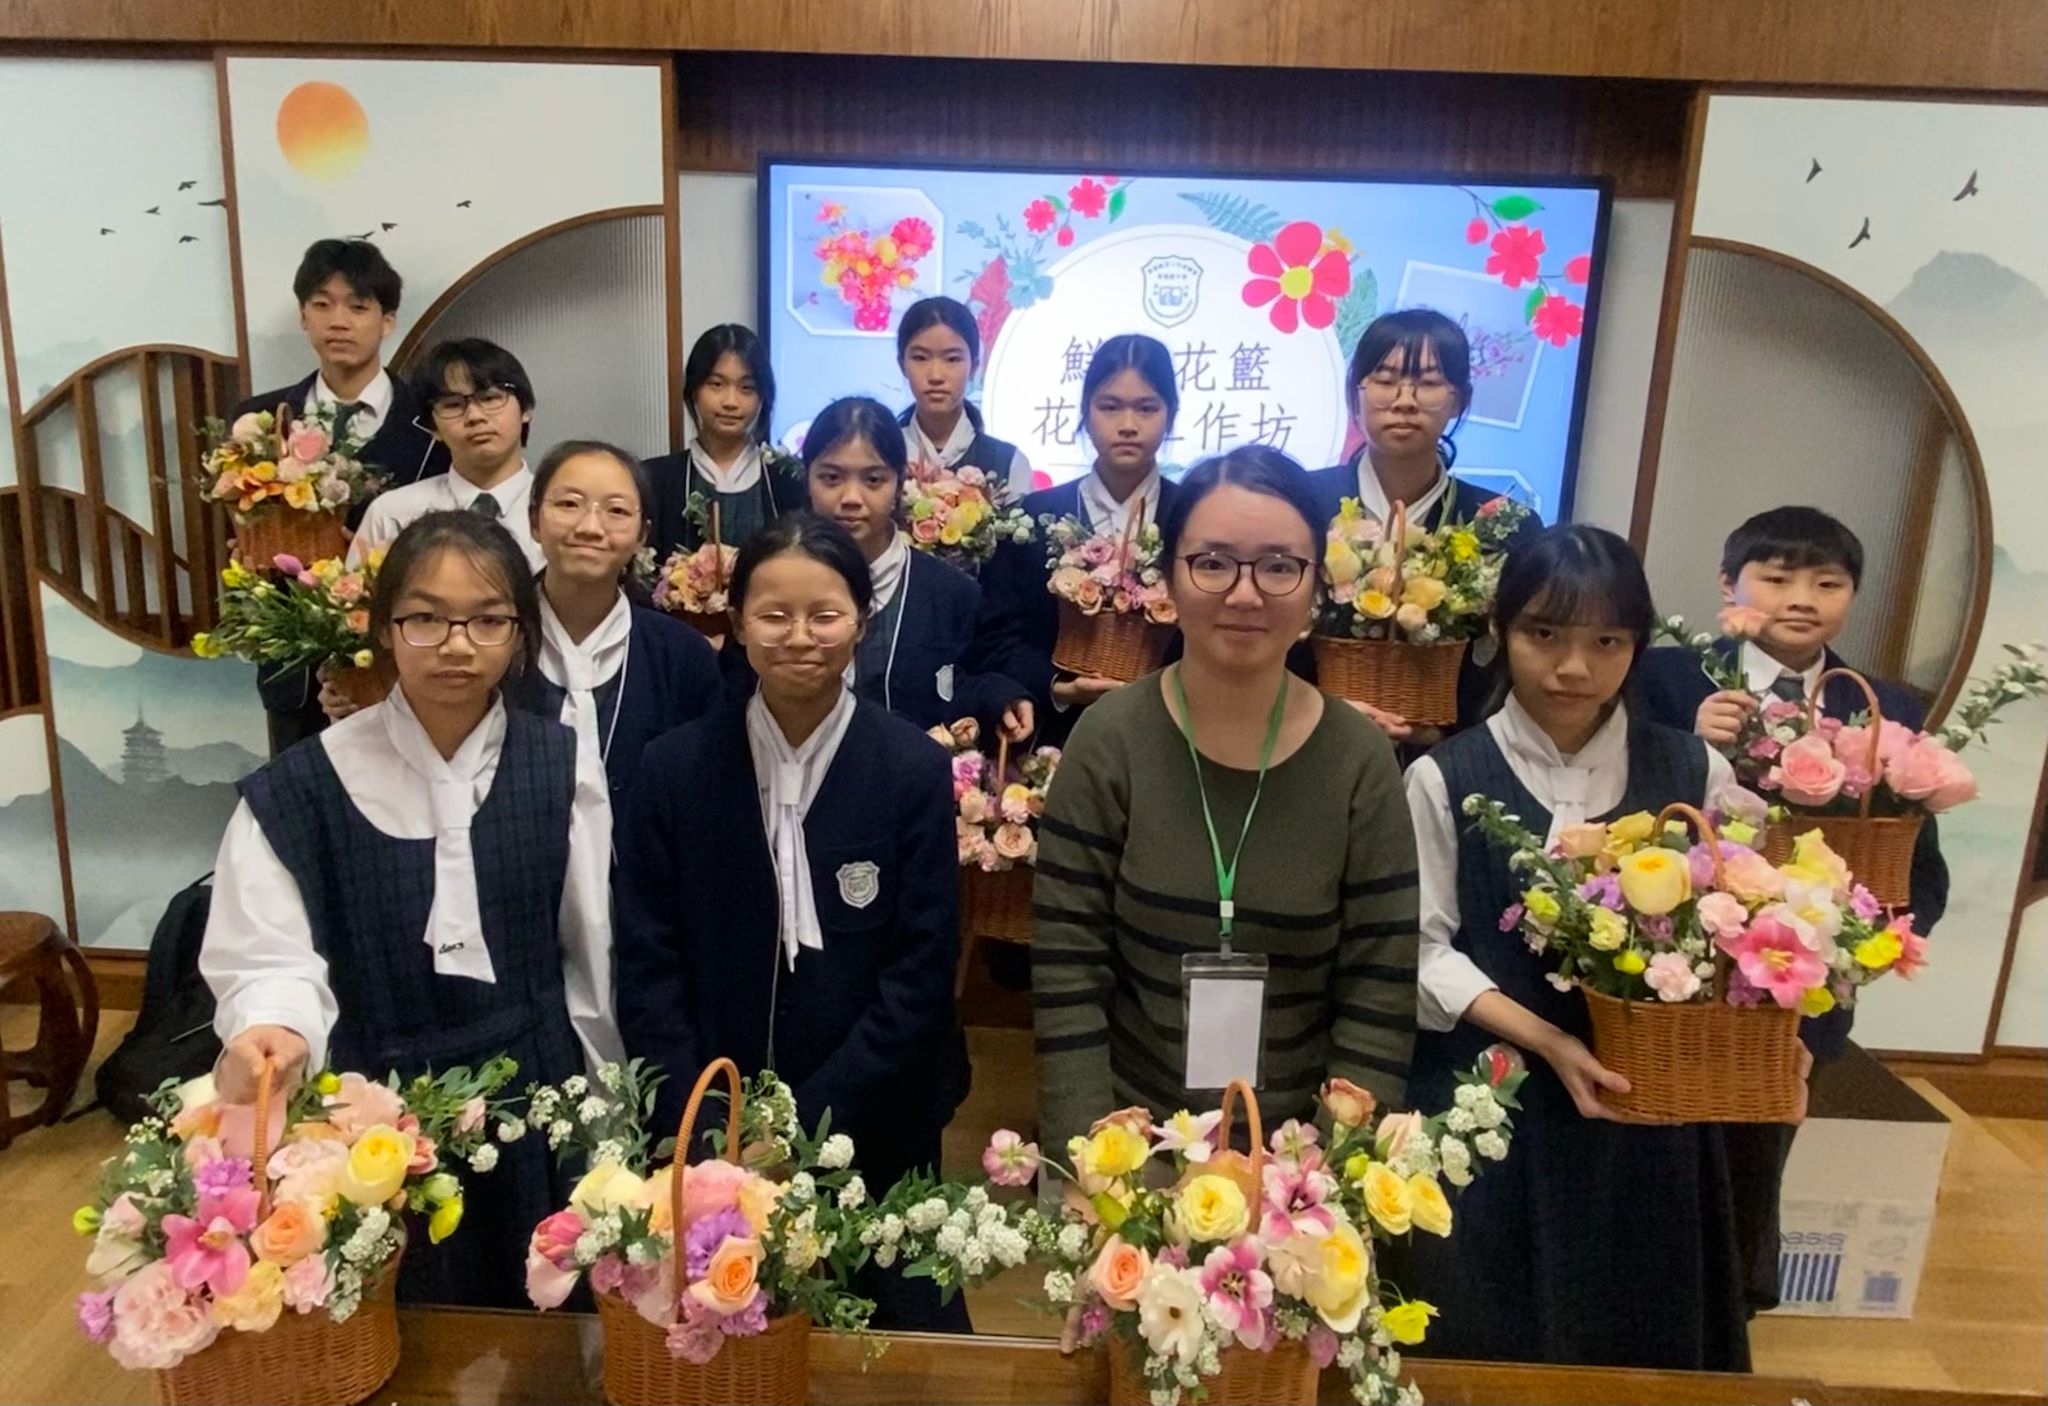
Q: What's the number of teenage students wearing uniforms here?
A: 12